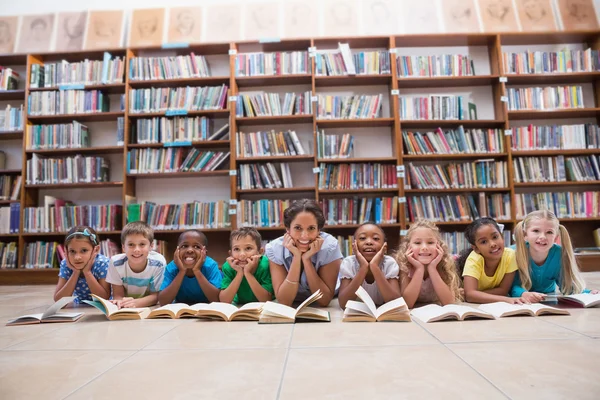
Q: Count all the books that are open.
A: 9